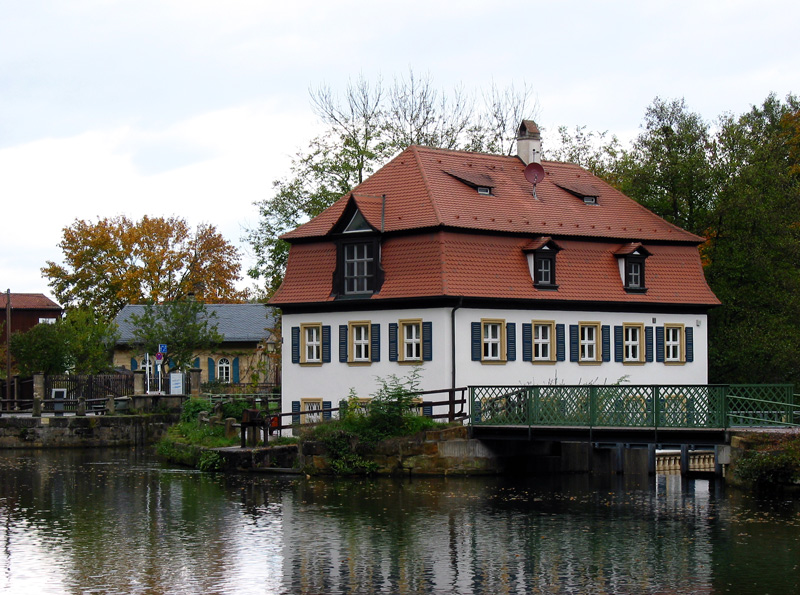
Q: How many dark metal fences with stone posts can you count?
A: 1